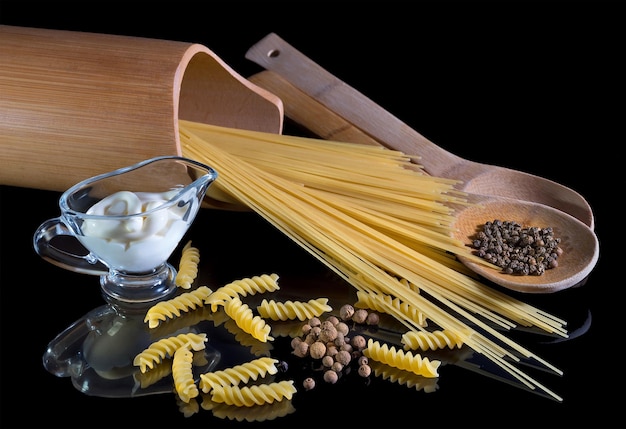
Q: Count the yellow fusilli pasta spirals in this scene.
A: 13